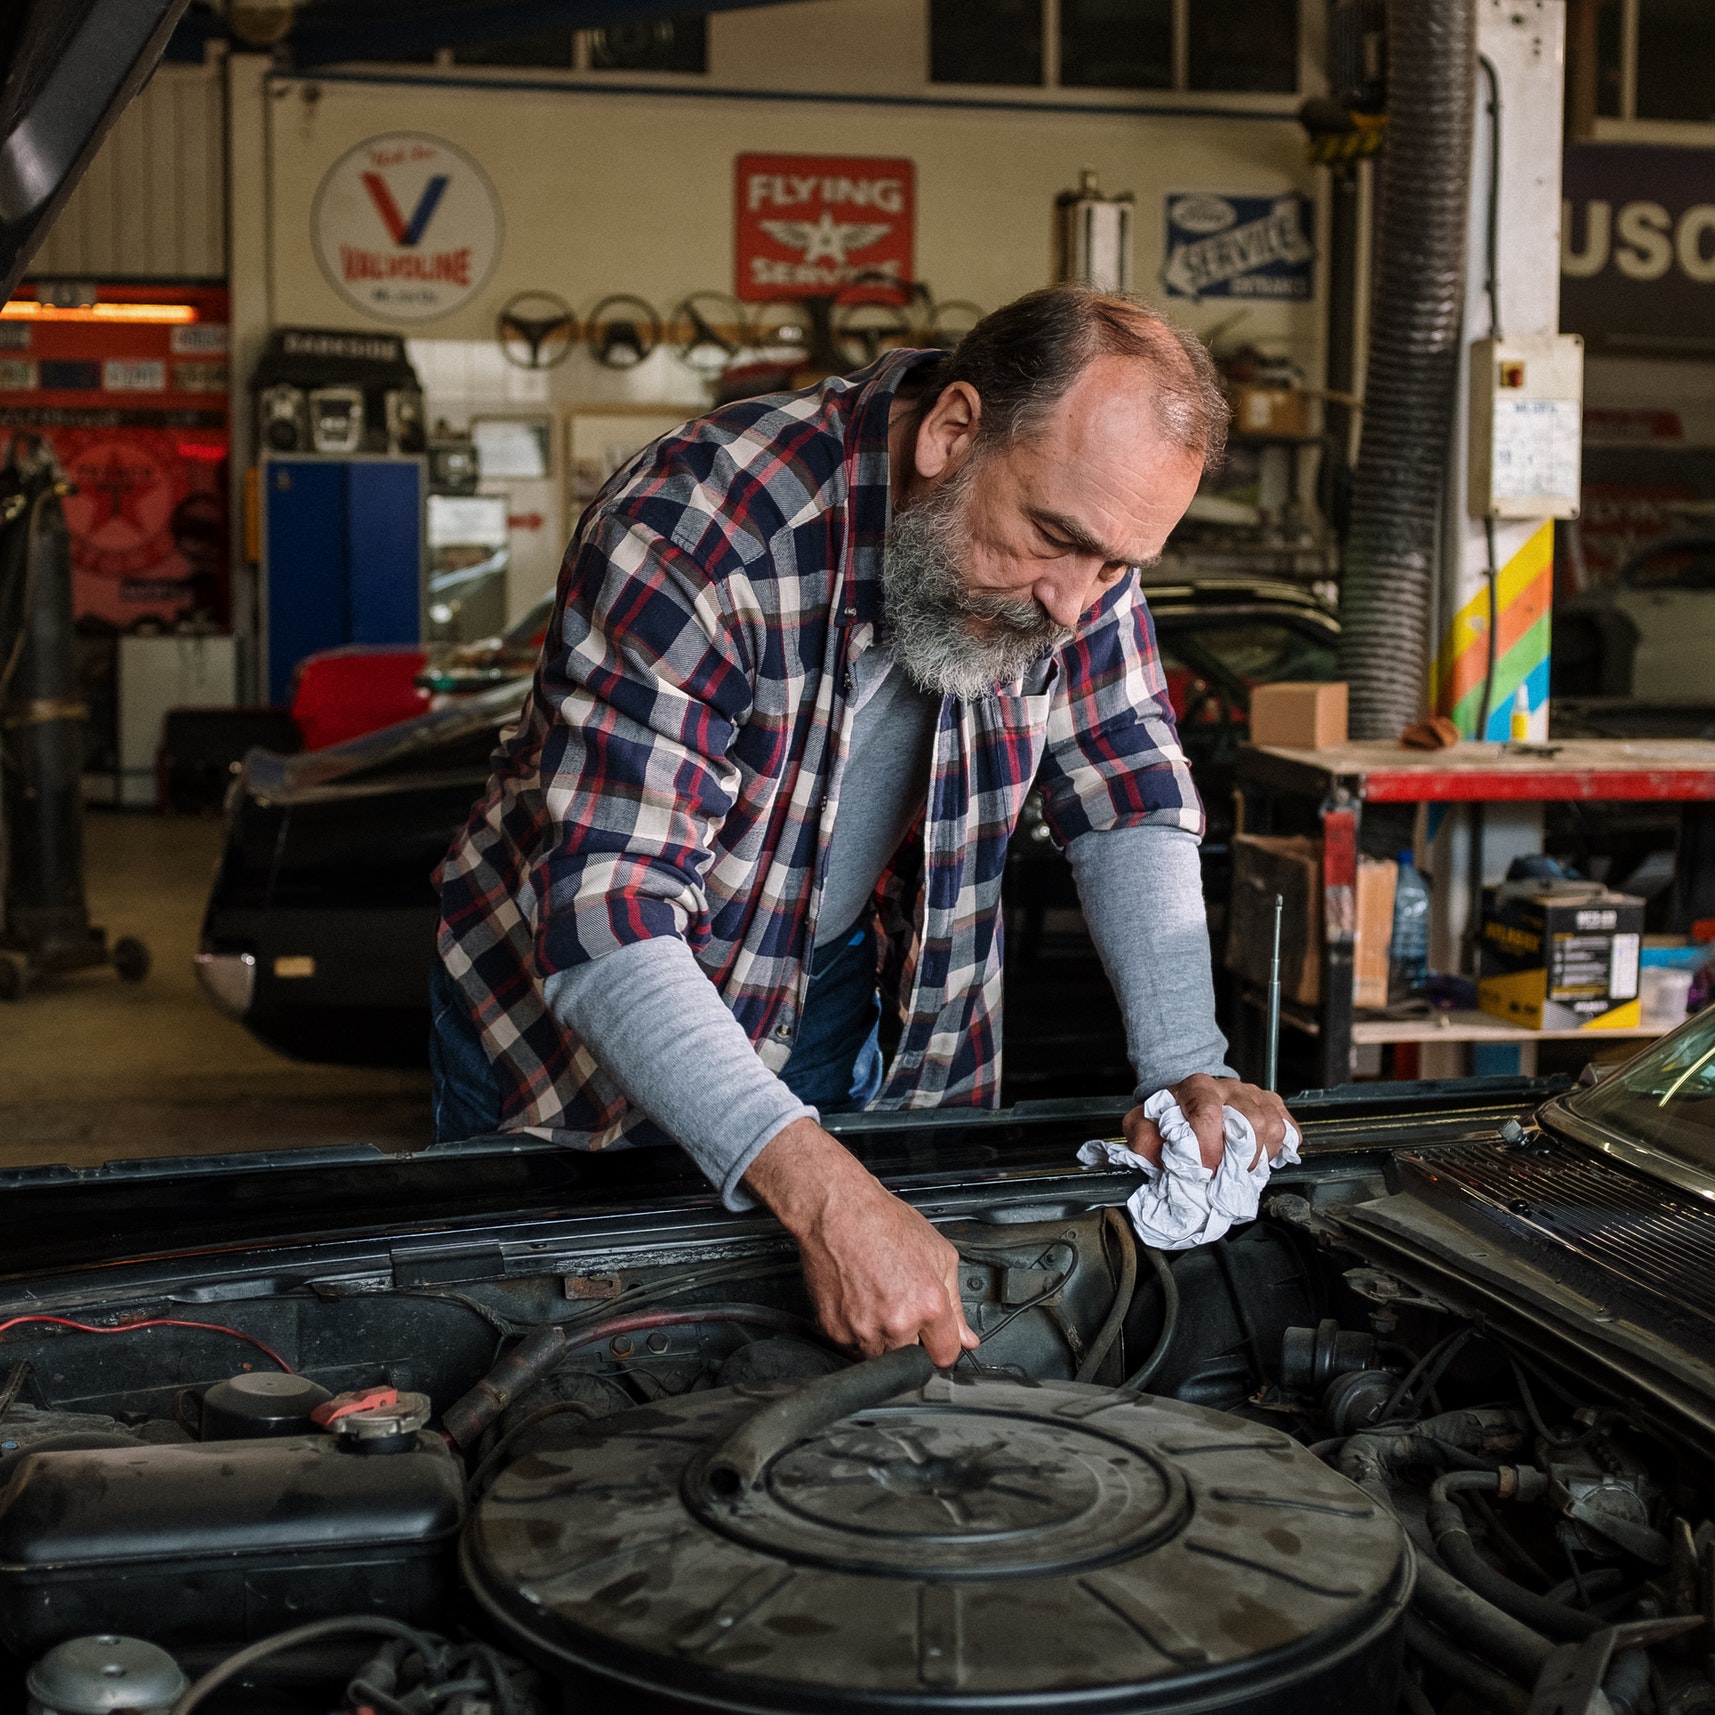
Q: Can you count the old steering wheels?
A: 6